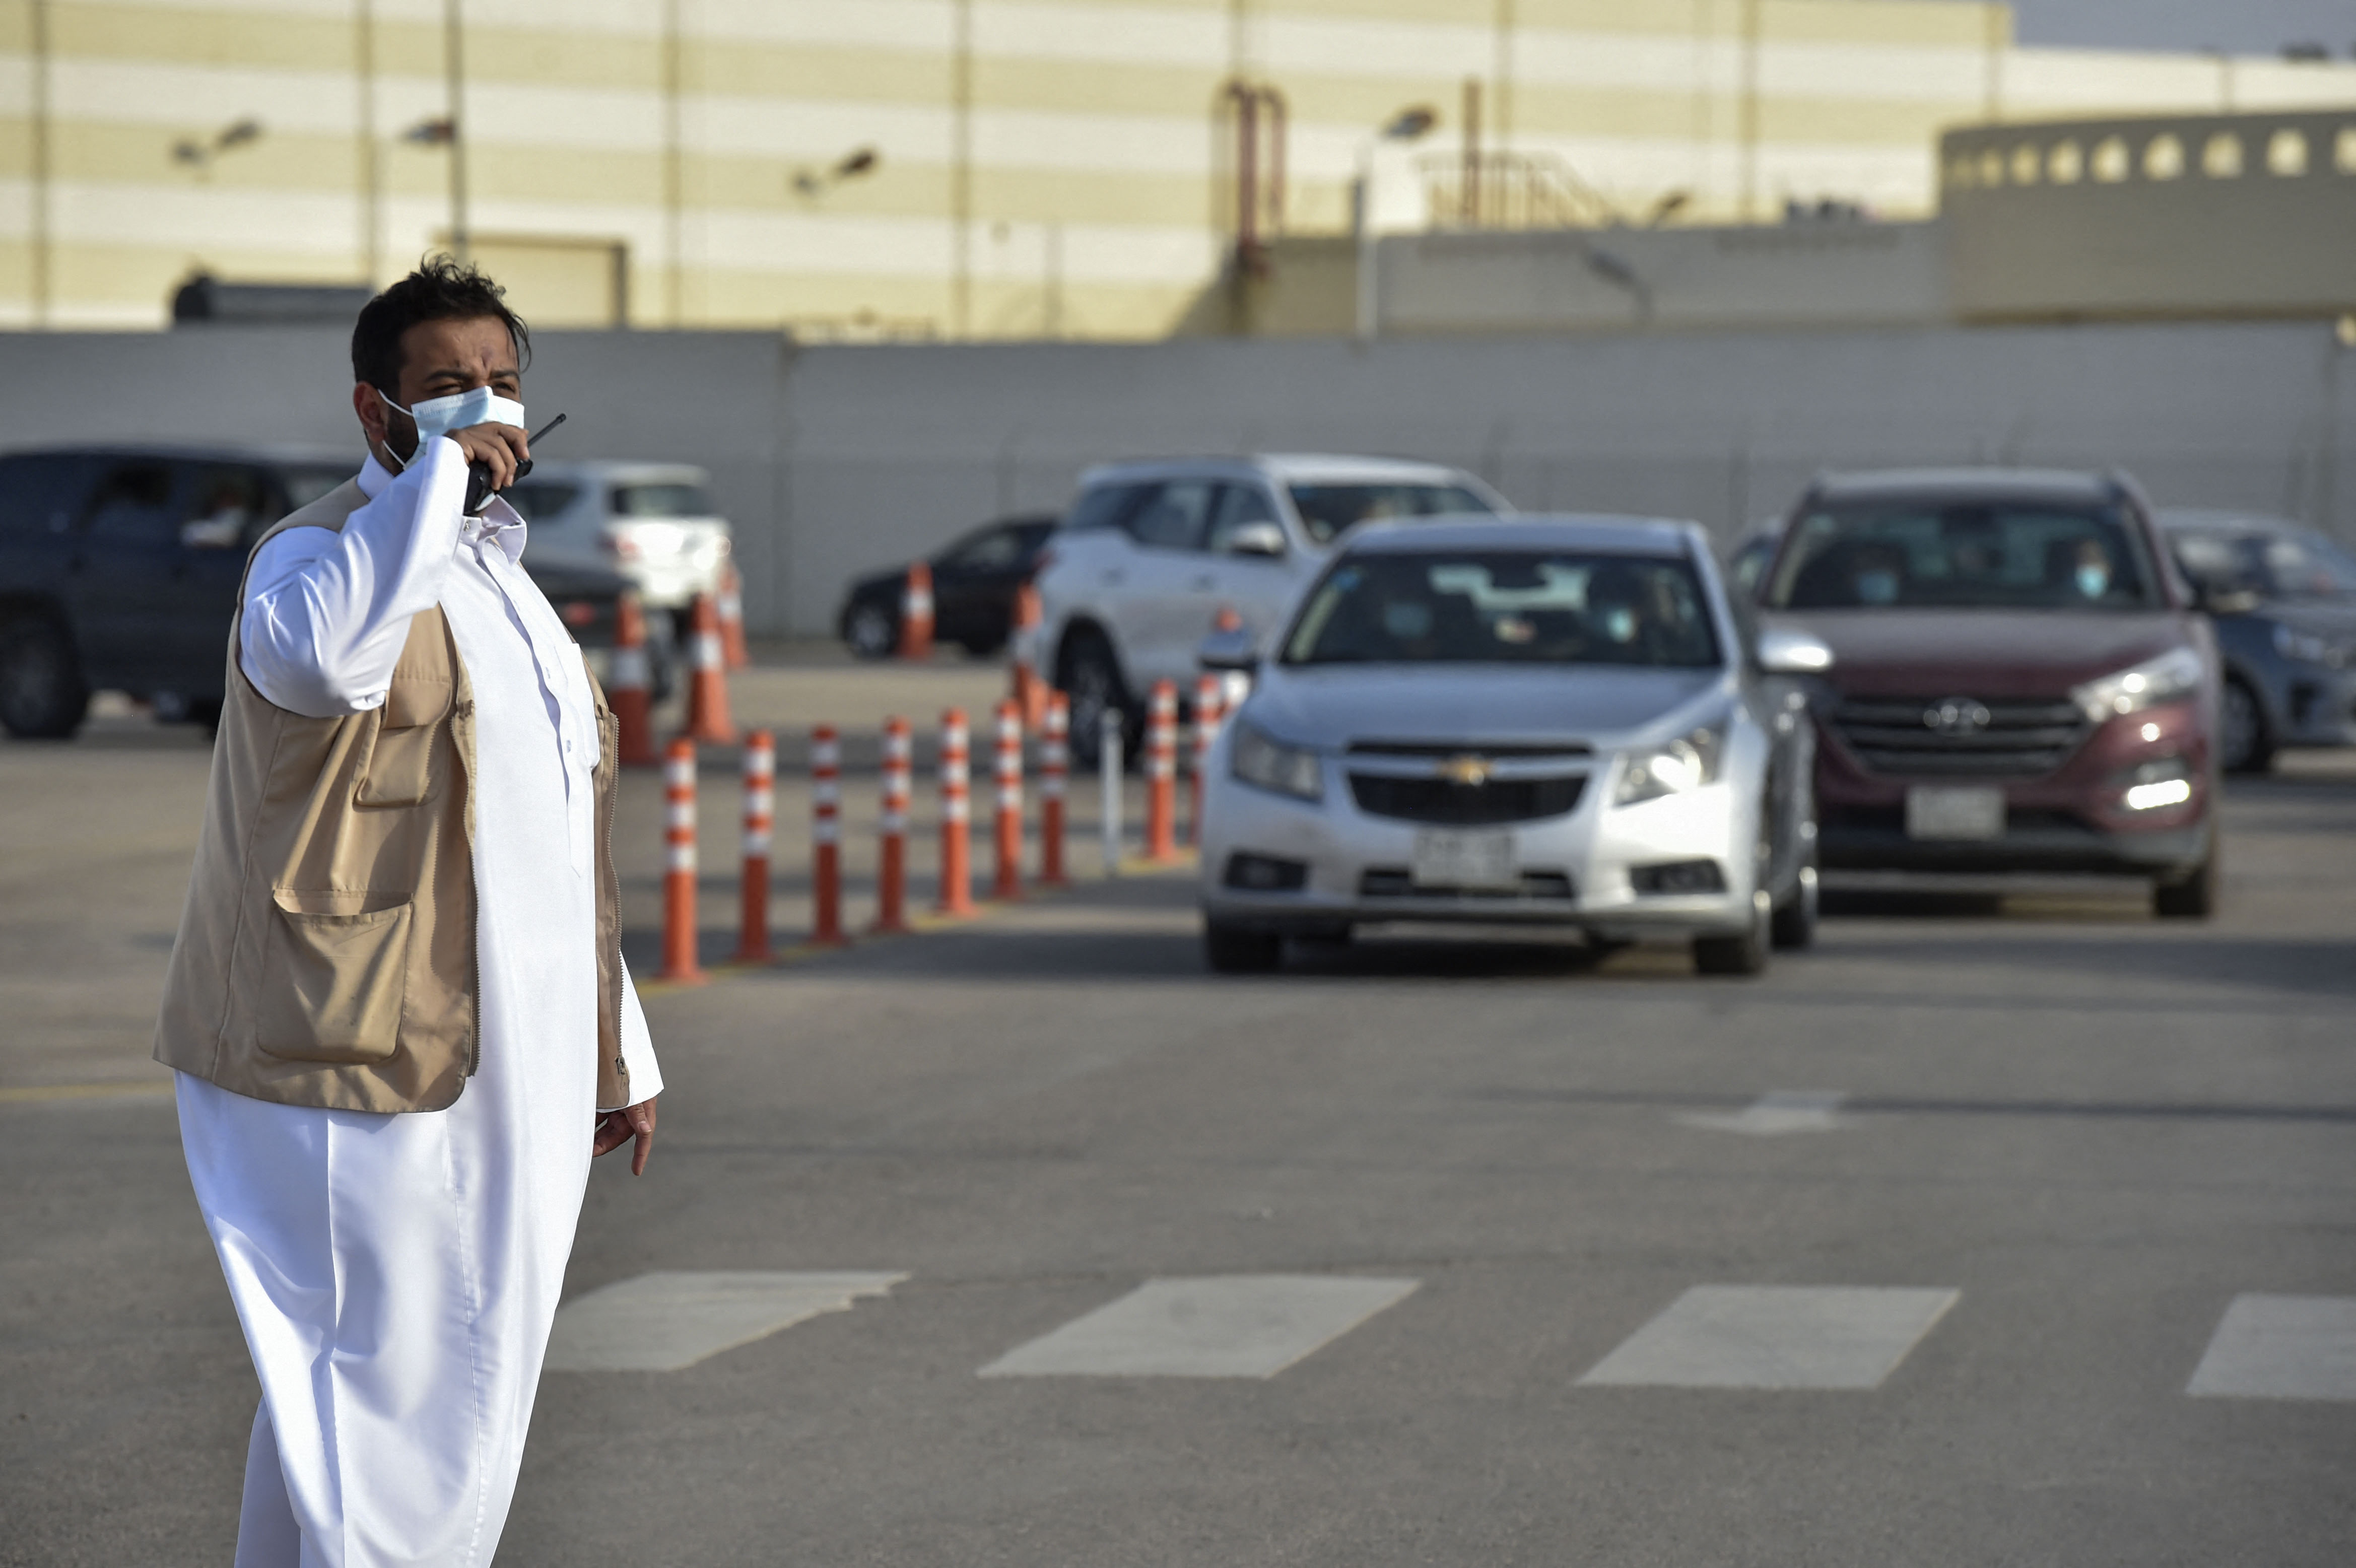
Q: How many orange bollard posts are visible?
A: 9